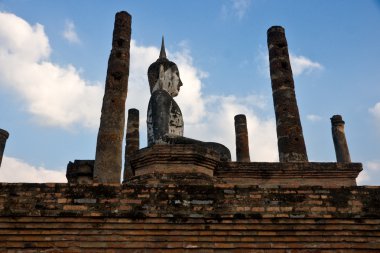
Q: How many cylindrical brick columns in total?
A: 6